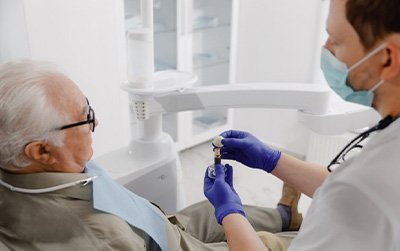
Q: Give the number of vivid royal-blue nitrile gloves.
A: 2